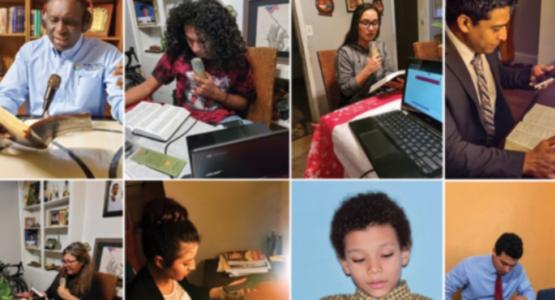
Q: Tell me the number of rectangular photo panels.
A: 8